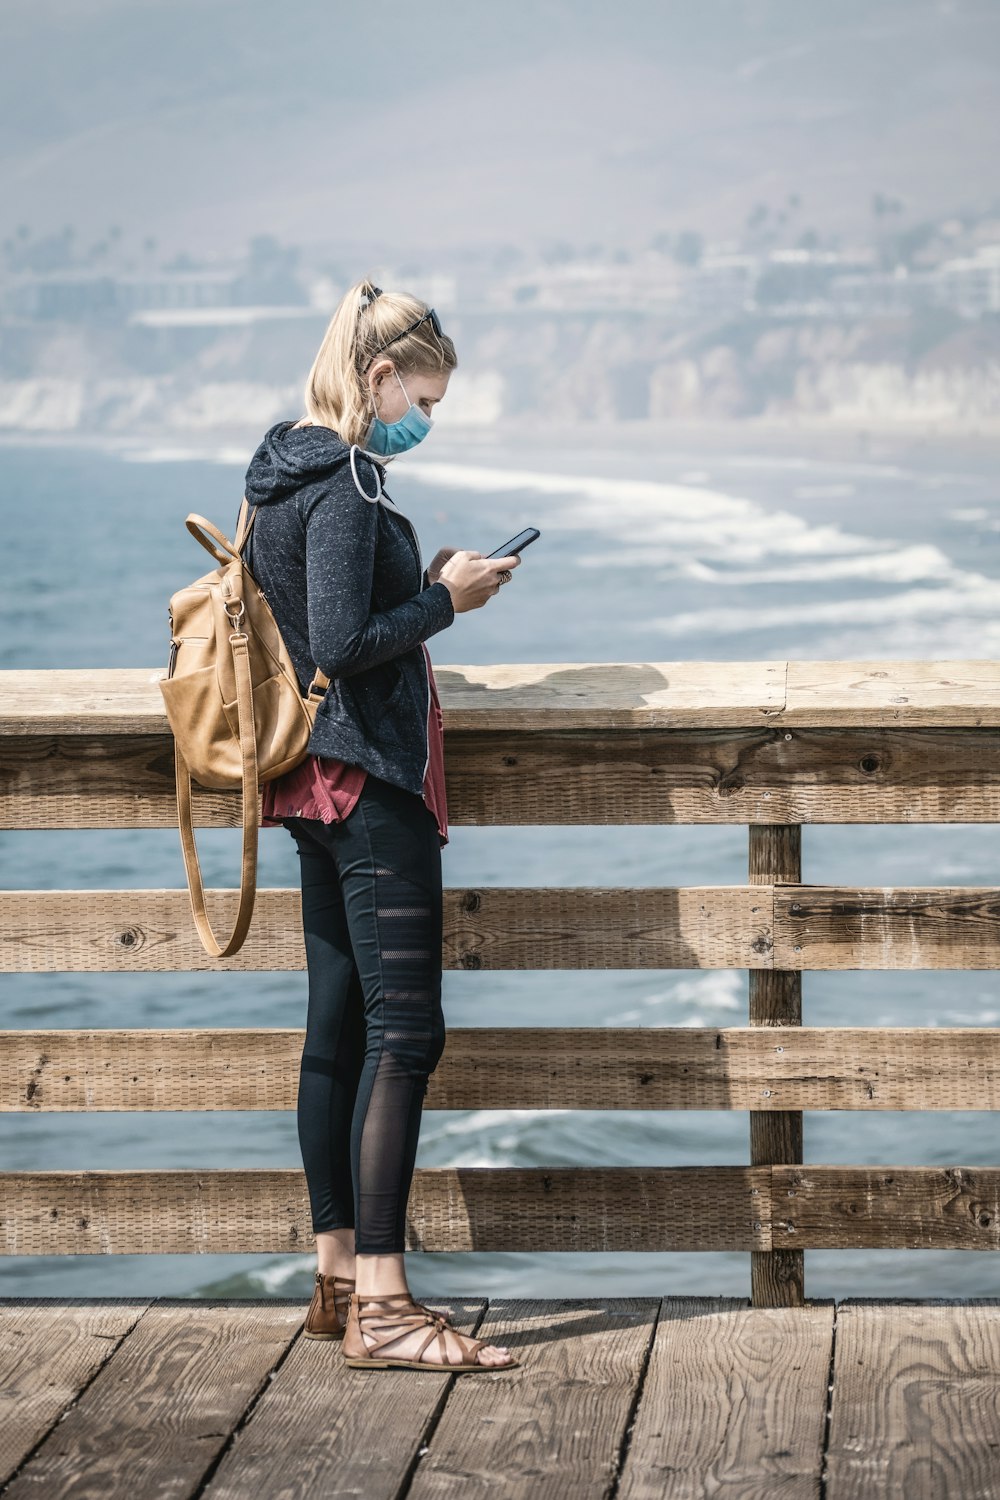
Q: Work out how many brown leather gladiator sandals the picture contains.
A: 2